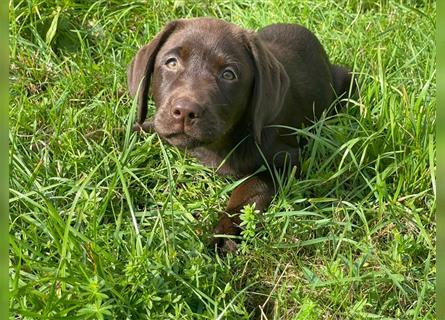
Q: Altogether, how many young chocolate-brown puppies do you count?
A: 1